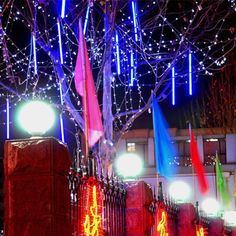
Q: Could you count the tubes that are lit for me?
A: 12